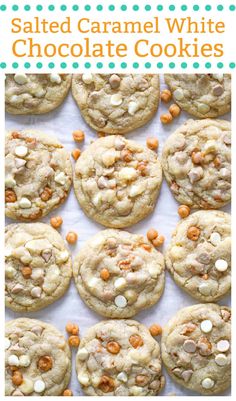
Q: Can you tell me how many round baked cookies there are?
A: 12